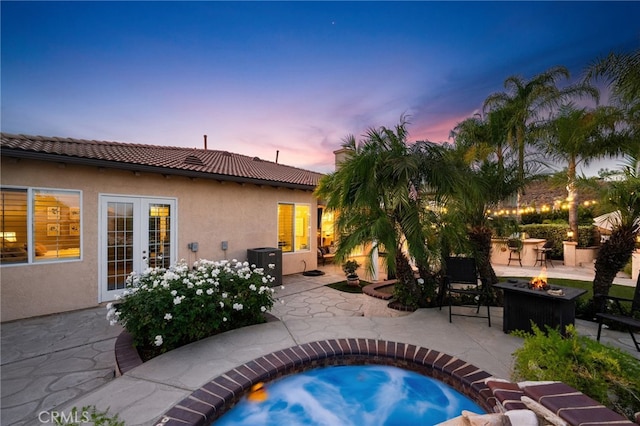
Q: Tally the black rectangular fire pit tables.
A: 1